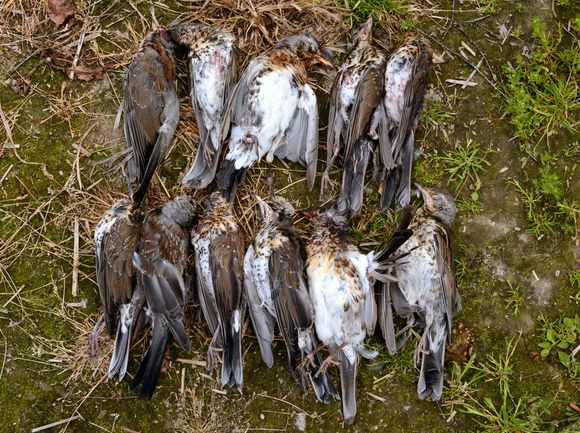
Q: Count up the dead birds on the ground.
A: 11